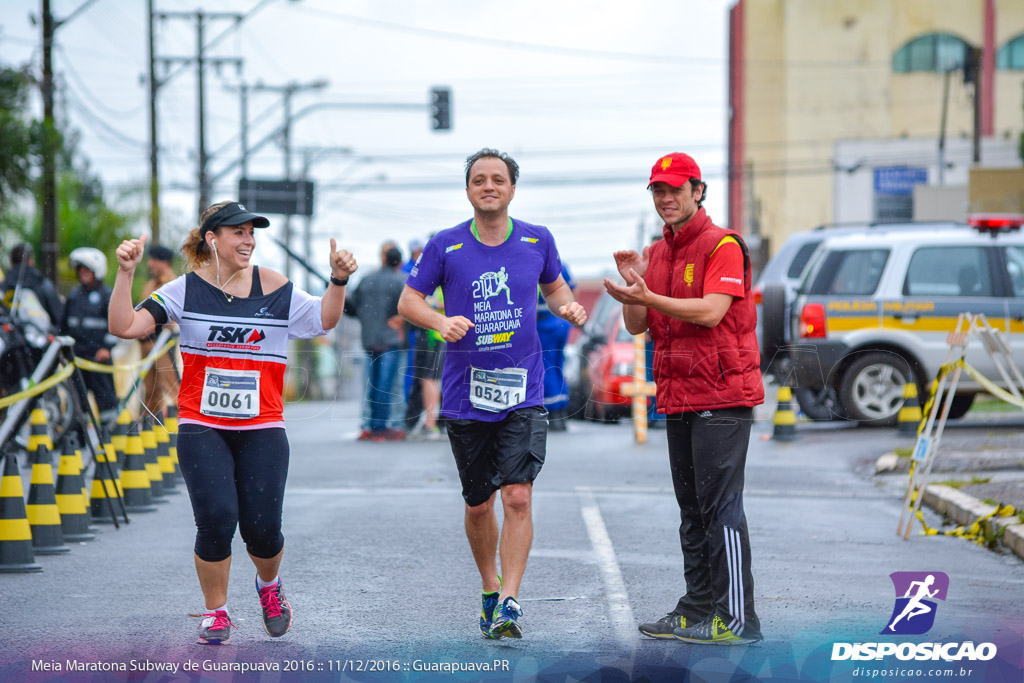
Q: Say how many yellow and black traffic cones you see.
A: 13